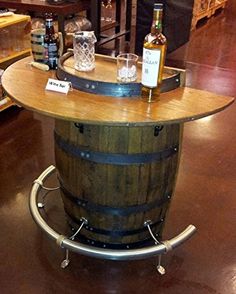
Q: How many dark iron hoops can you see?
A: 5